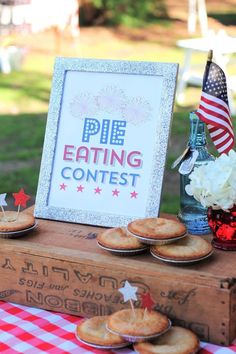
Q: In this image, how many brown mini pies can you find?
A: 7